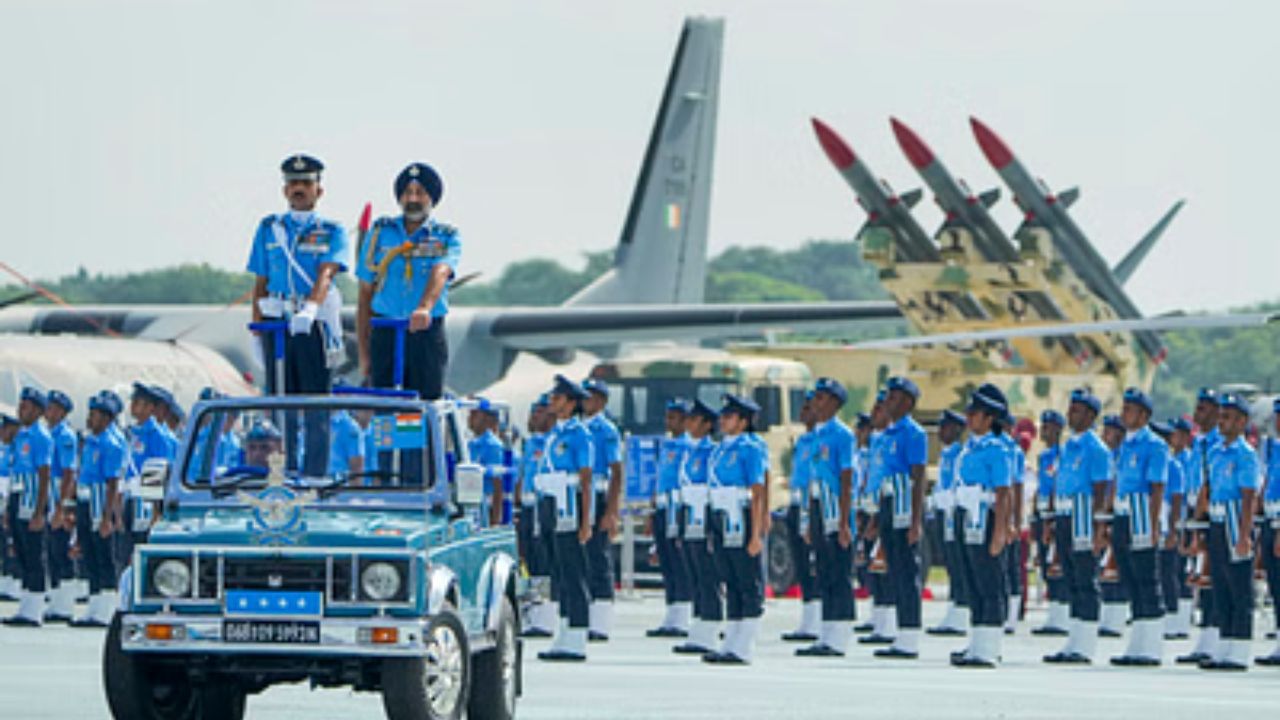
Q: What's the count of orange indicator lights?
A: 2